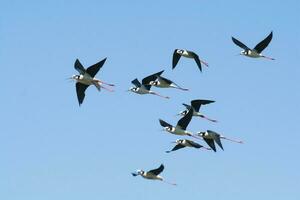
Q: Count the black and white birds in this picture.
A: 10